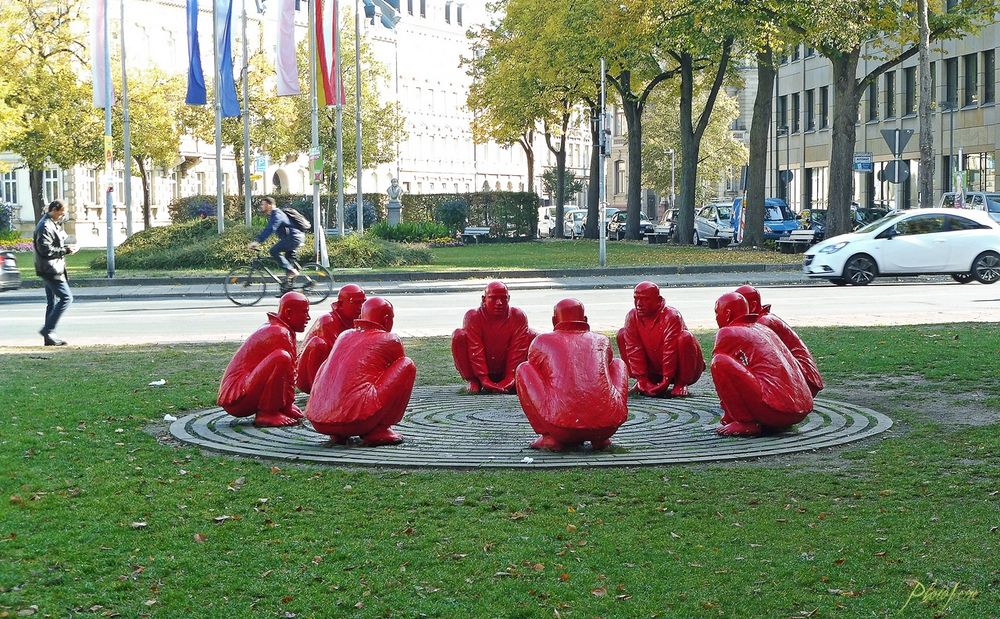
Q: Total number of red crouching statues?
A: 8